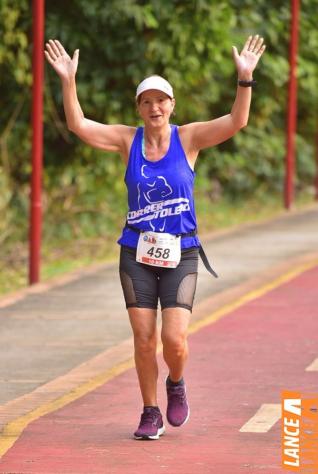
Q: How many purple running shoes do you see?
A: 2